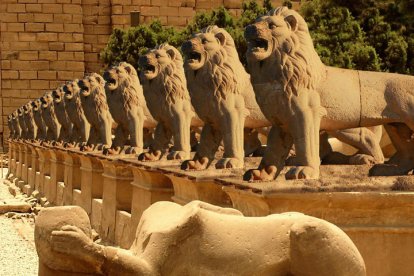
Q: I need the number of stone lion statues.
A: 13